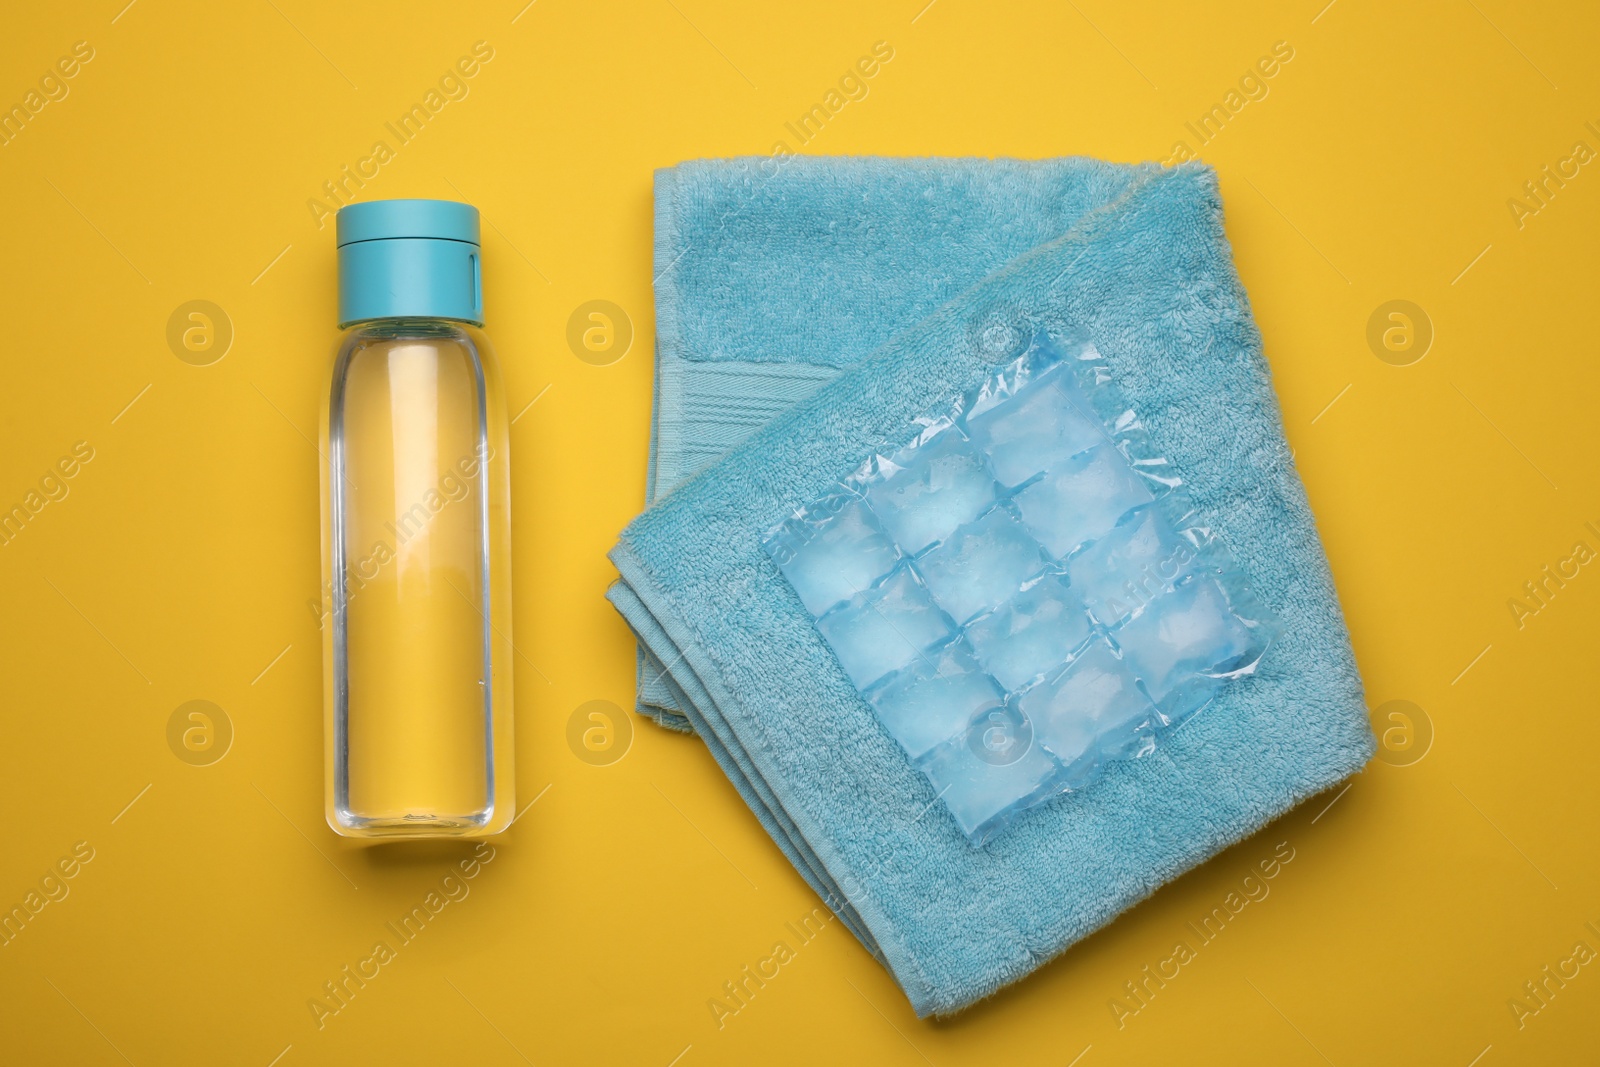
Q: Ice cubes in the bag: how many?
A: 12